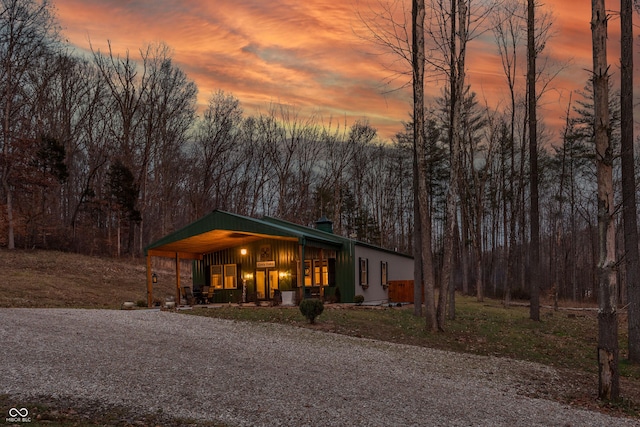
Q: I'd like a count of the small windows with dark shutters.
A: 2